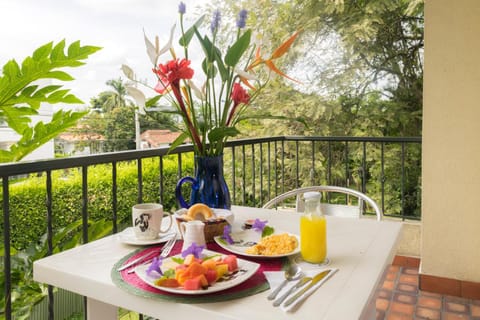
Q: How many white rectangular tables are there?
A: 1